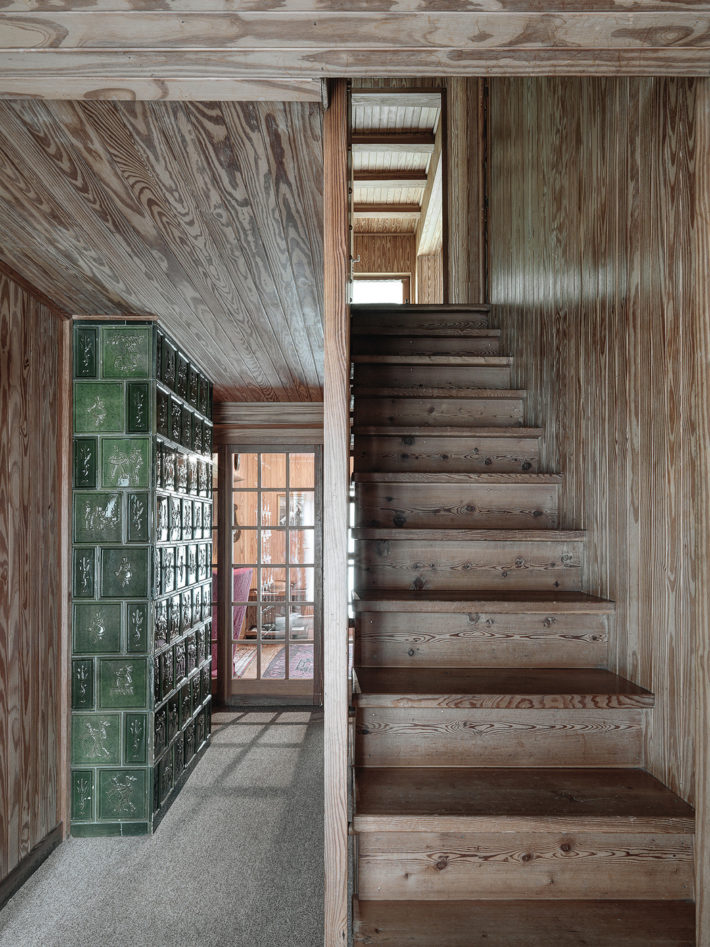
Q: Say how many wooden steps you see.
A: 11